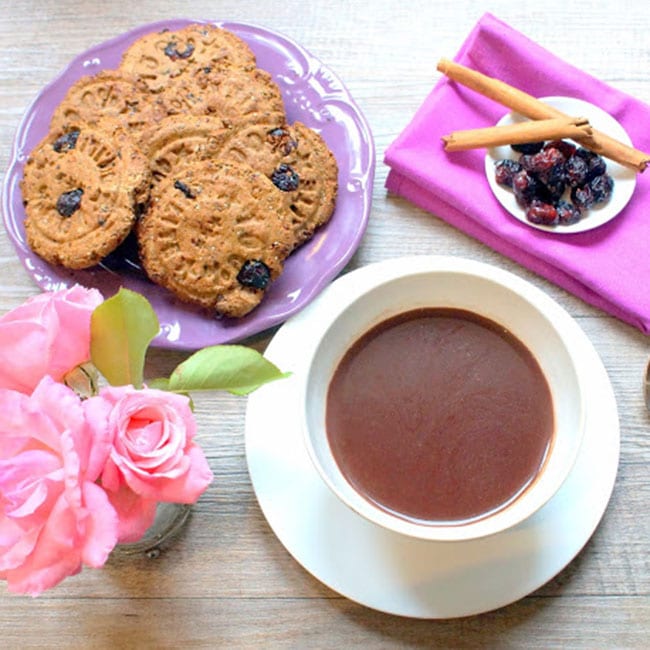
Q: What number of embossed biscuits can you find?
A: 7